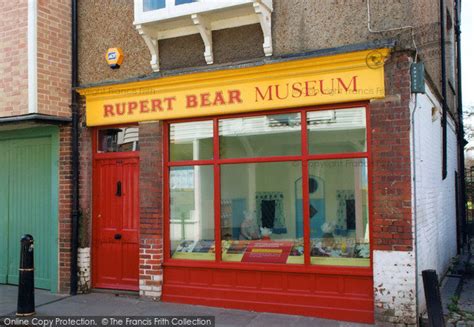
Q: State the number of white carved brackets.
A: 3